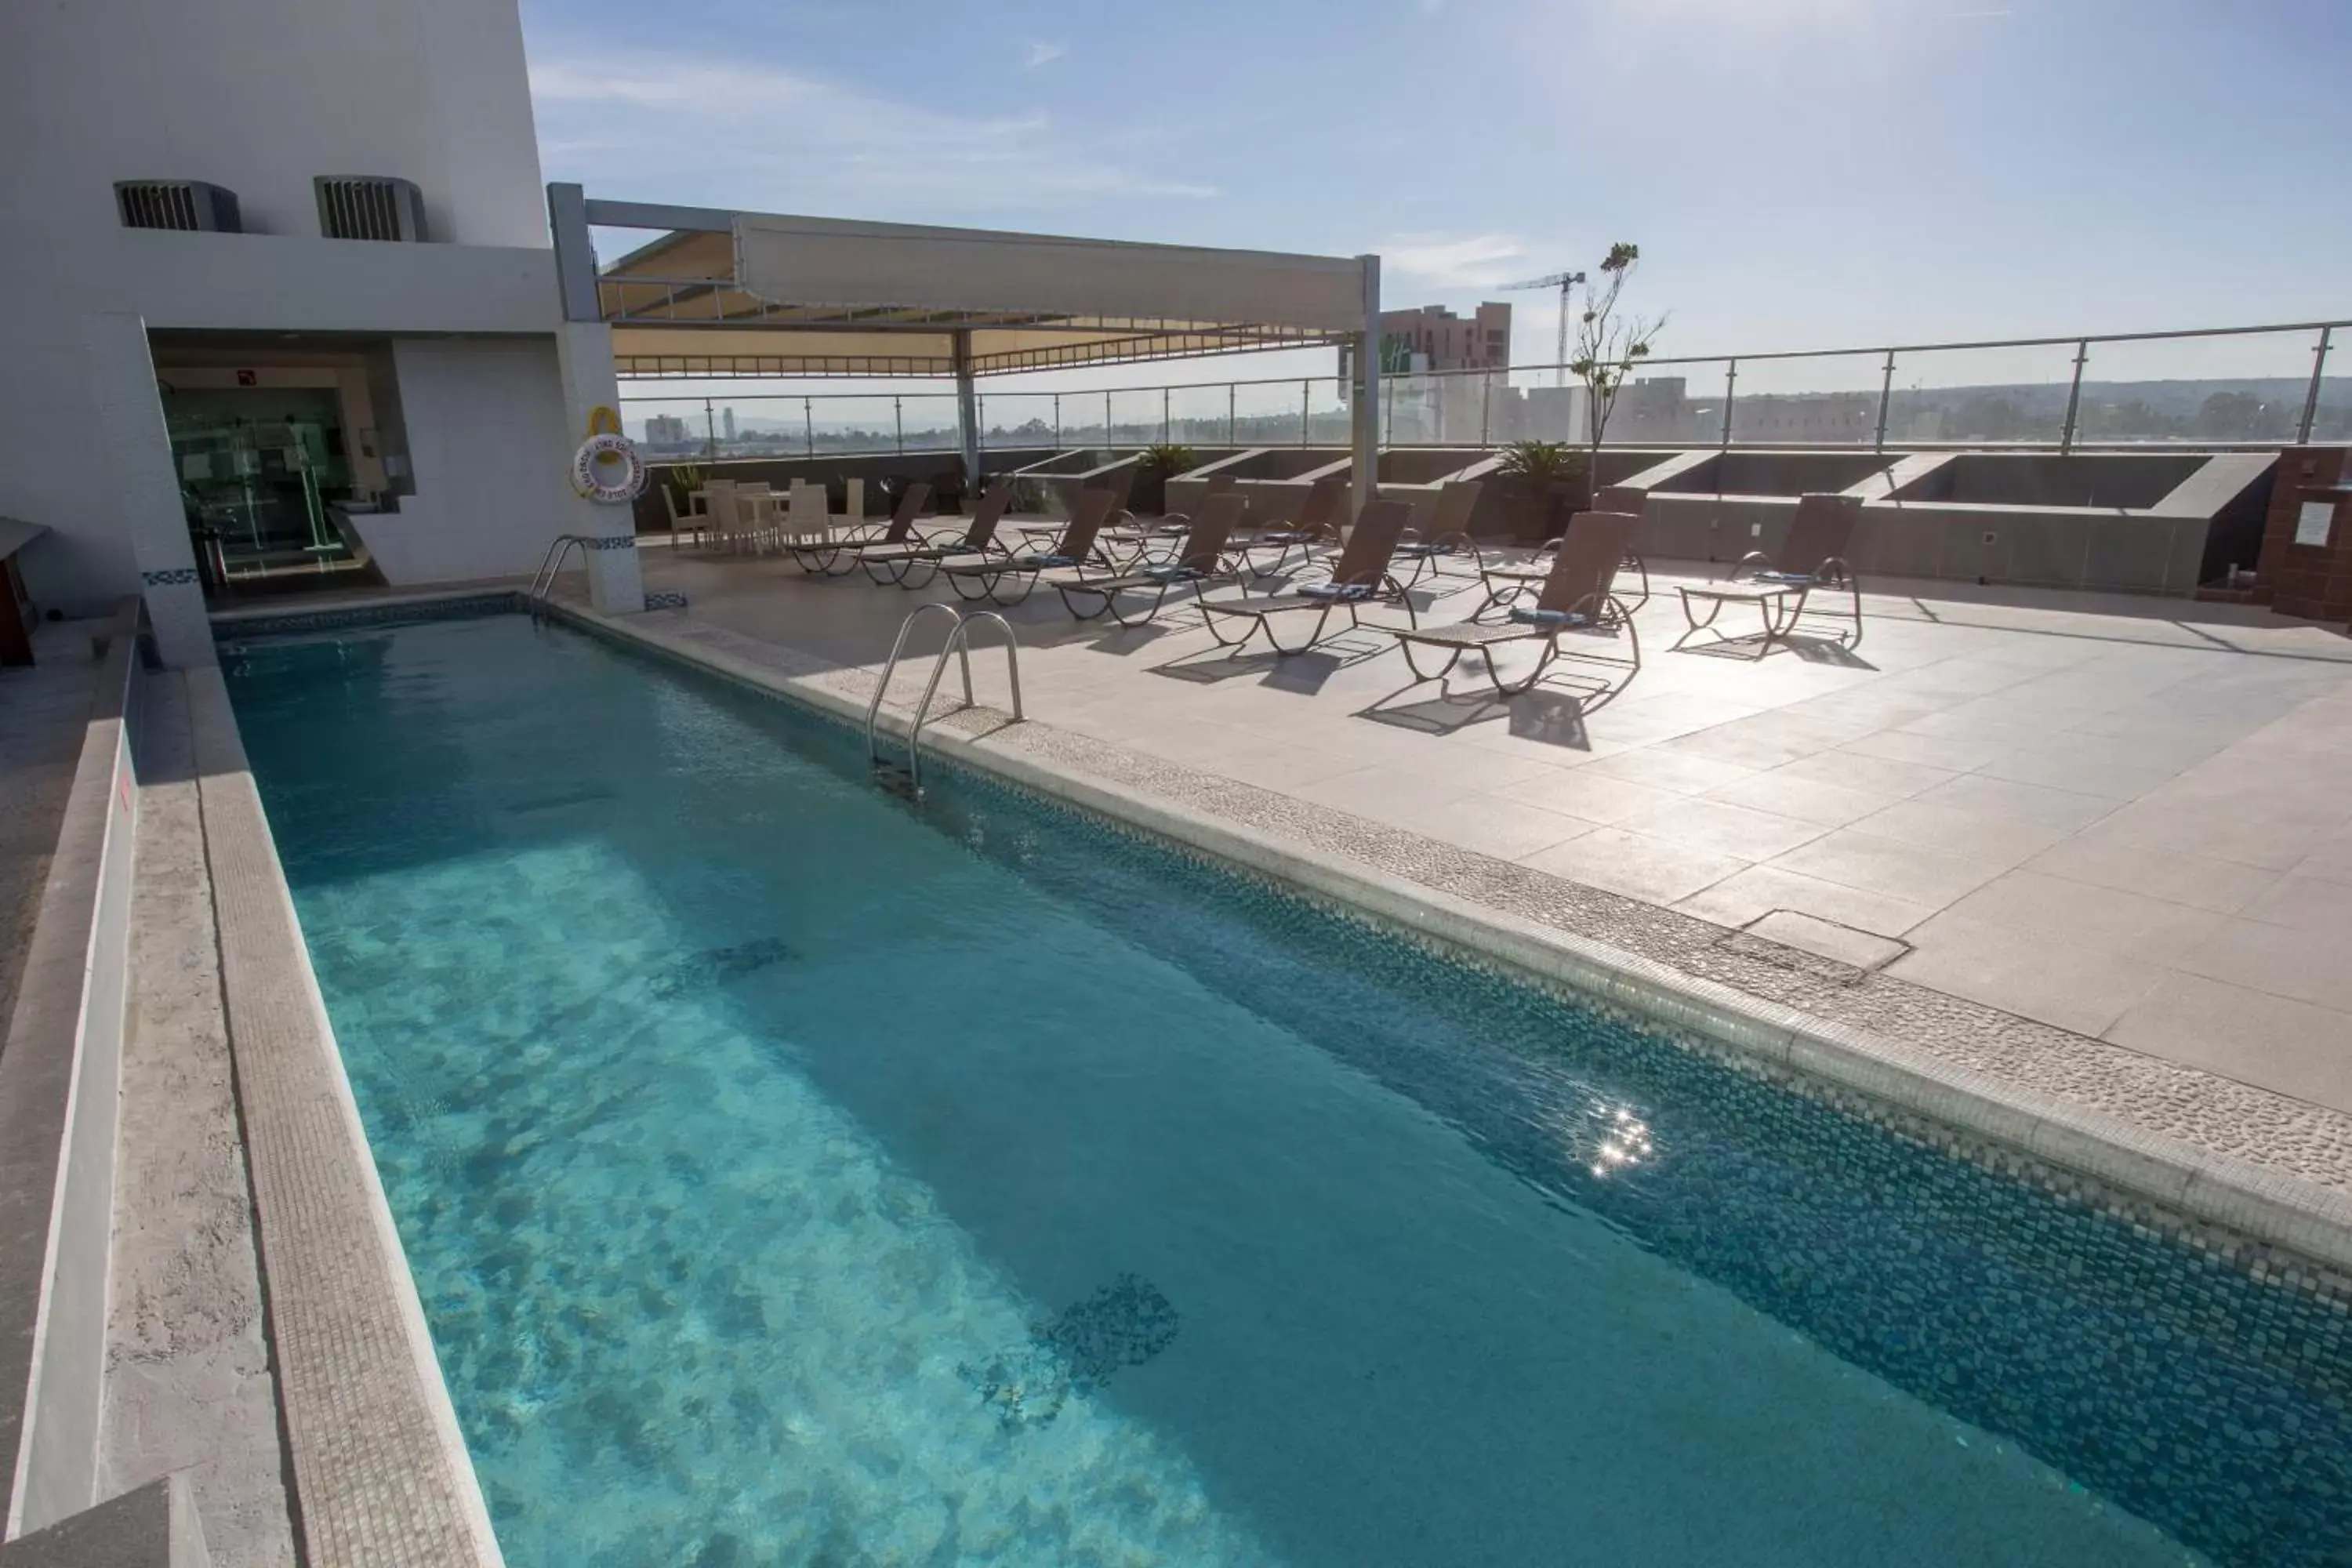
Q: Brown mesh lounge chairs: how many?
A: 12